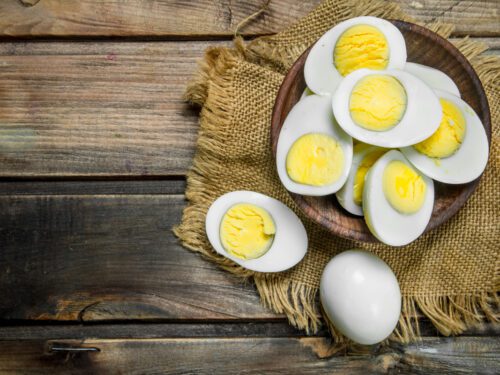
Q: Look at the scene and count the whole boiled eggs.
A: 1